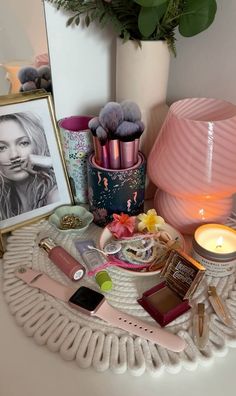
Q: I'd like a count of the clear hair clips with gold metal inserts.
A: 2